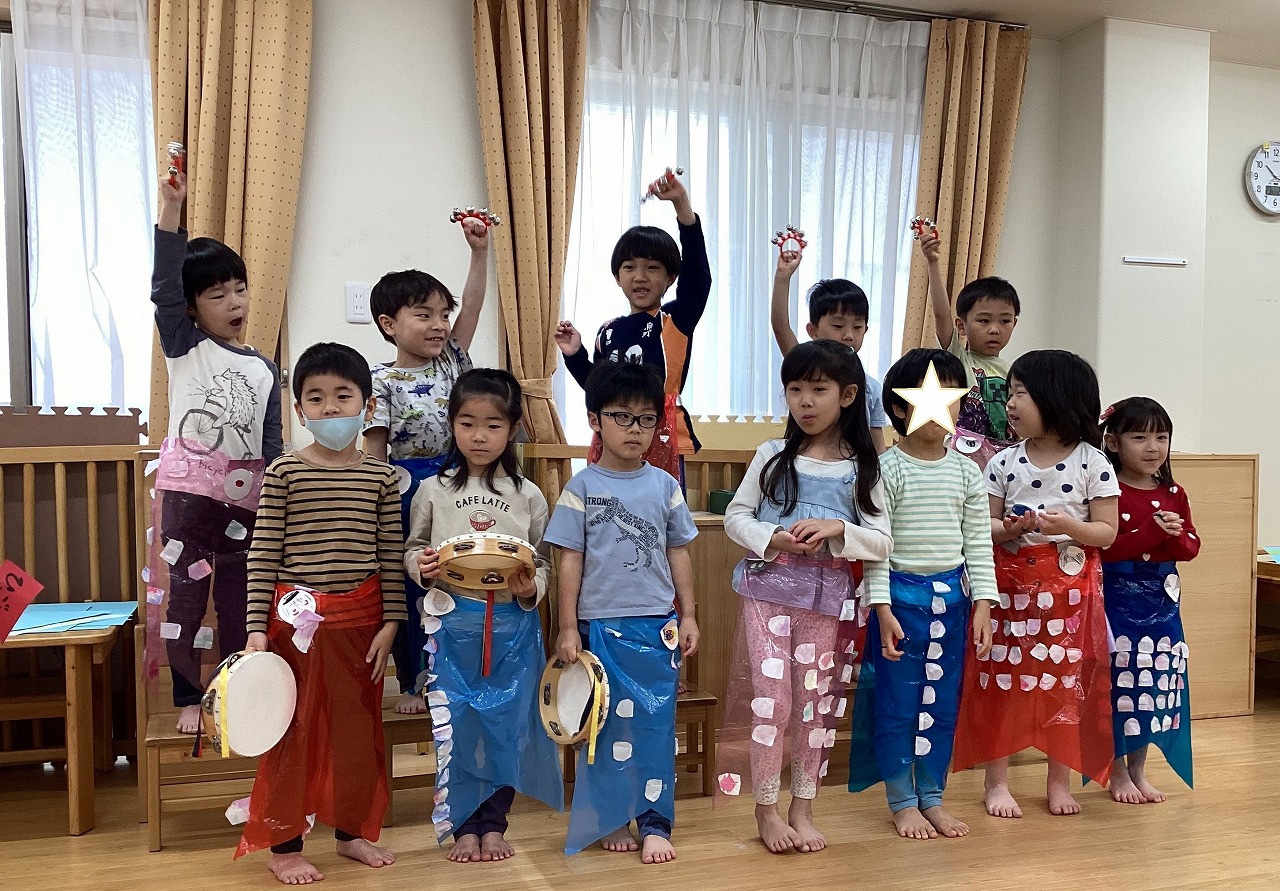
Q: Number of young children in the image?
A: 12